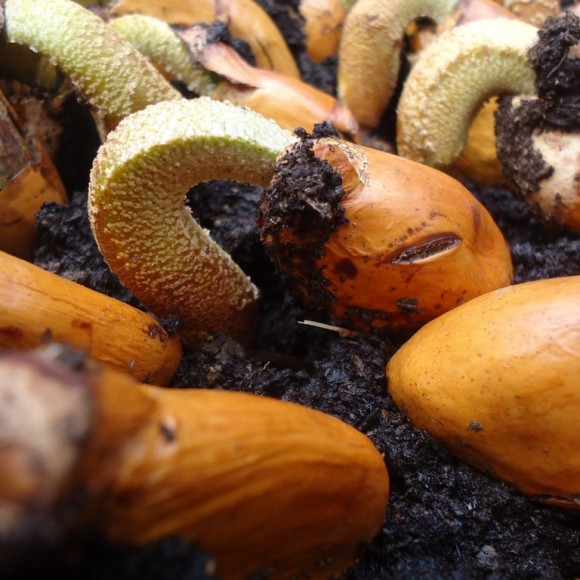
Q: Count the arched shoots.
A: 5